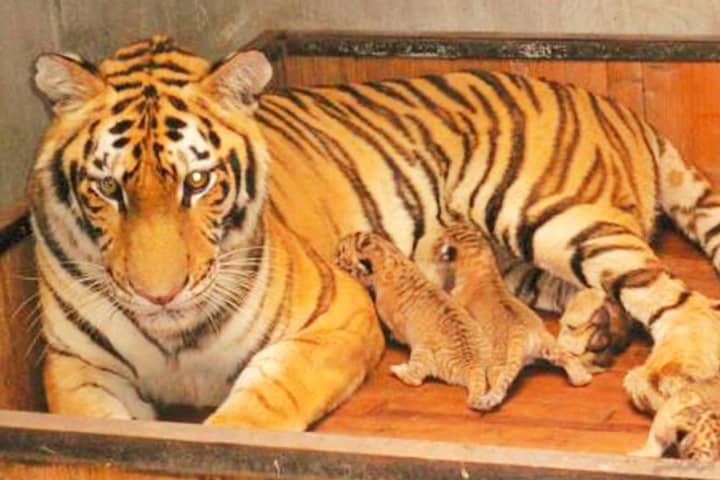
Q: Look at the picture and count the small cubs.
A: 3